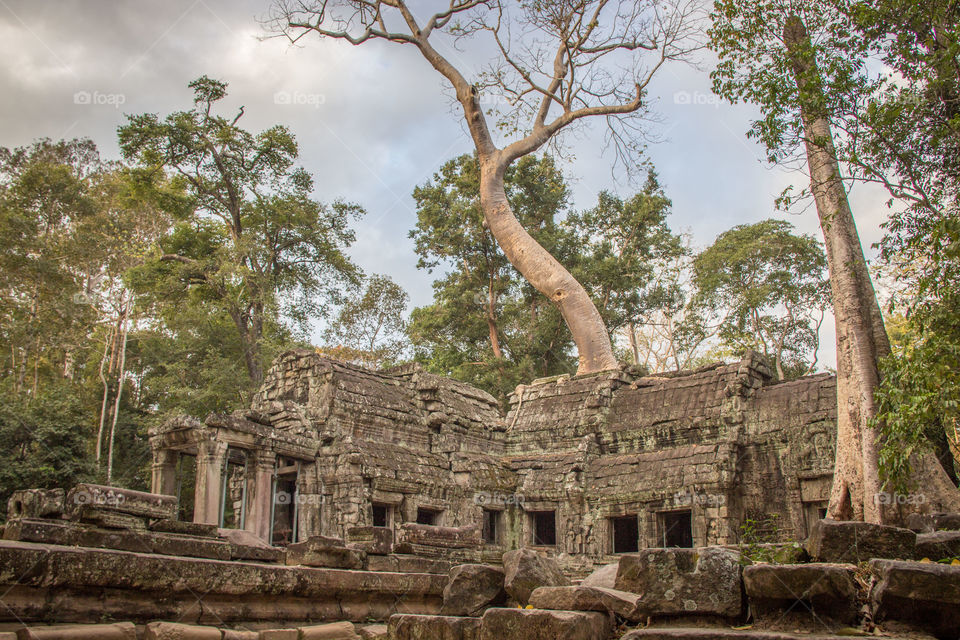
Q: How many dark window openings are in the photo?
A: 6